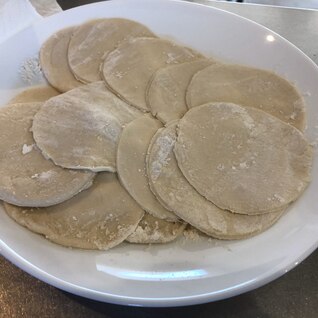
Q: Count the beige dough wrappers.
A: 13